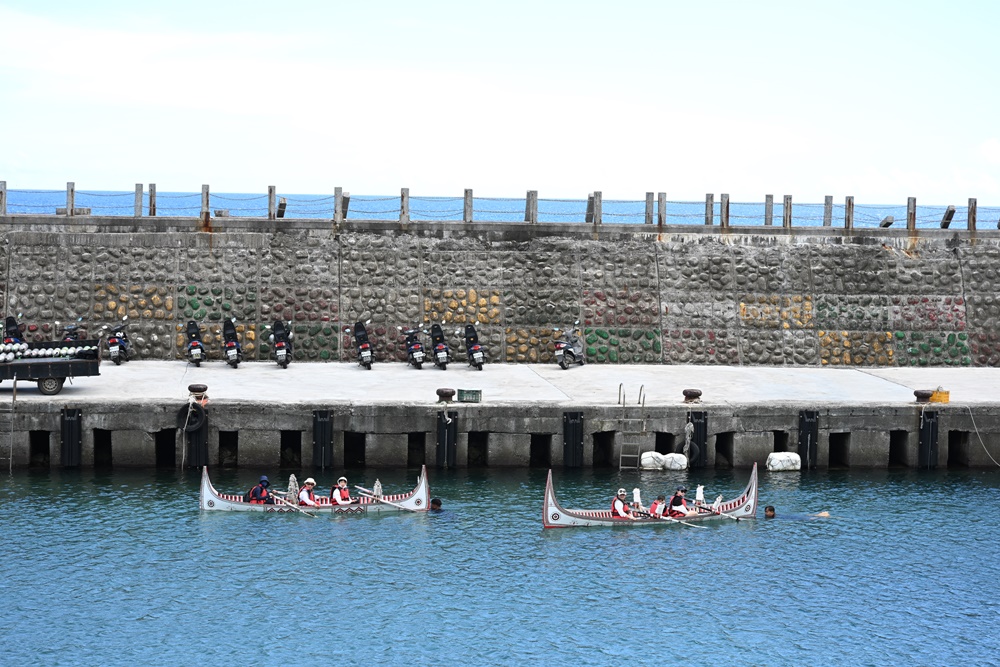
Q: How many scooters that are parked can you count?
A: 11